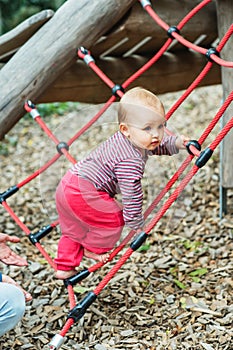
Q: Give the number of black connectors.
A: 11